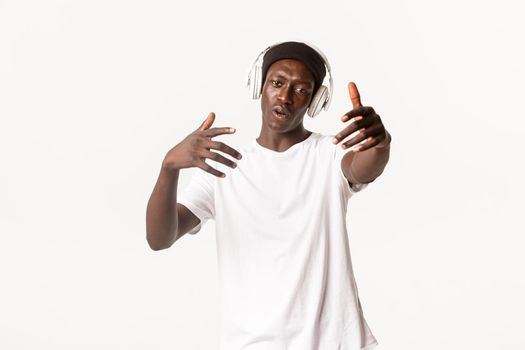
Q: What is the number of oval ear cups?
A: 2